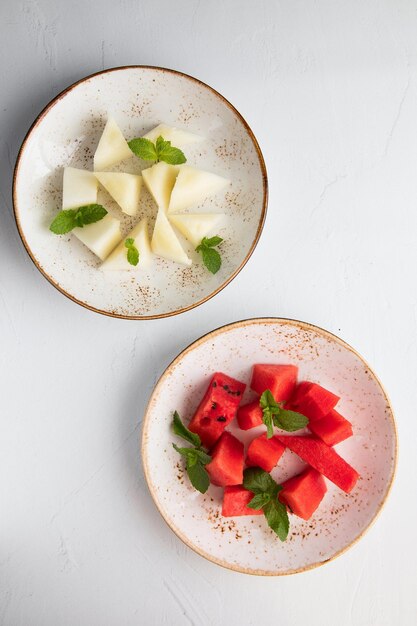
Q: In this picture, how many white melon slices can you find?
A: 10